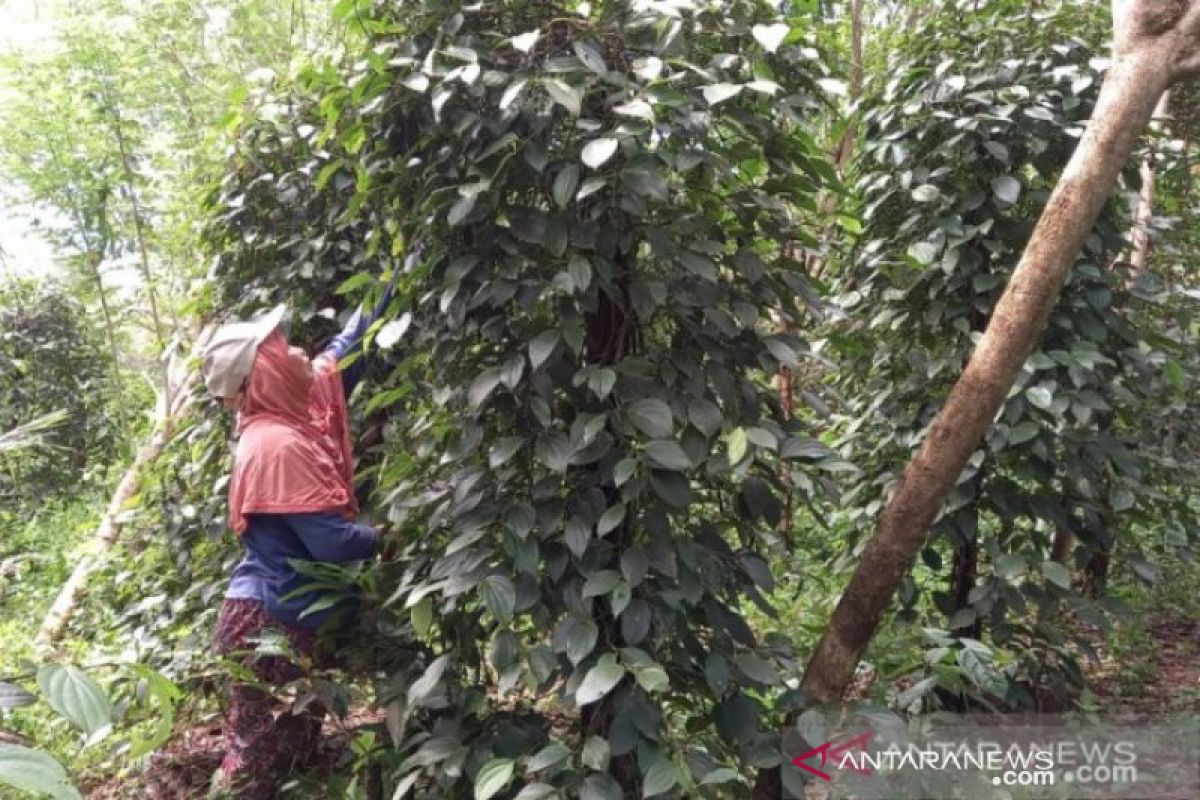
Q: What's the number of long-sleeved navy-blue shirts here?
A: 1